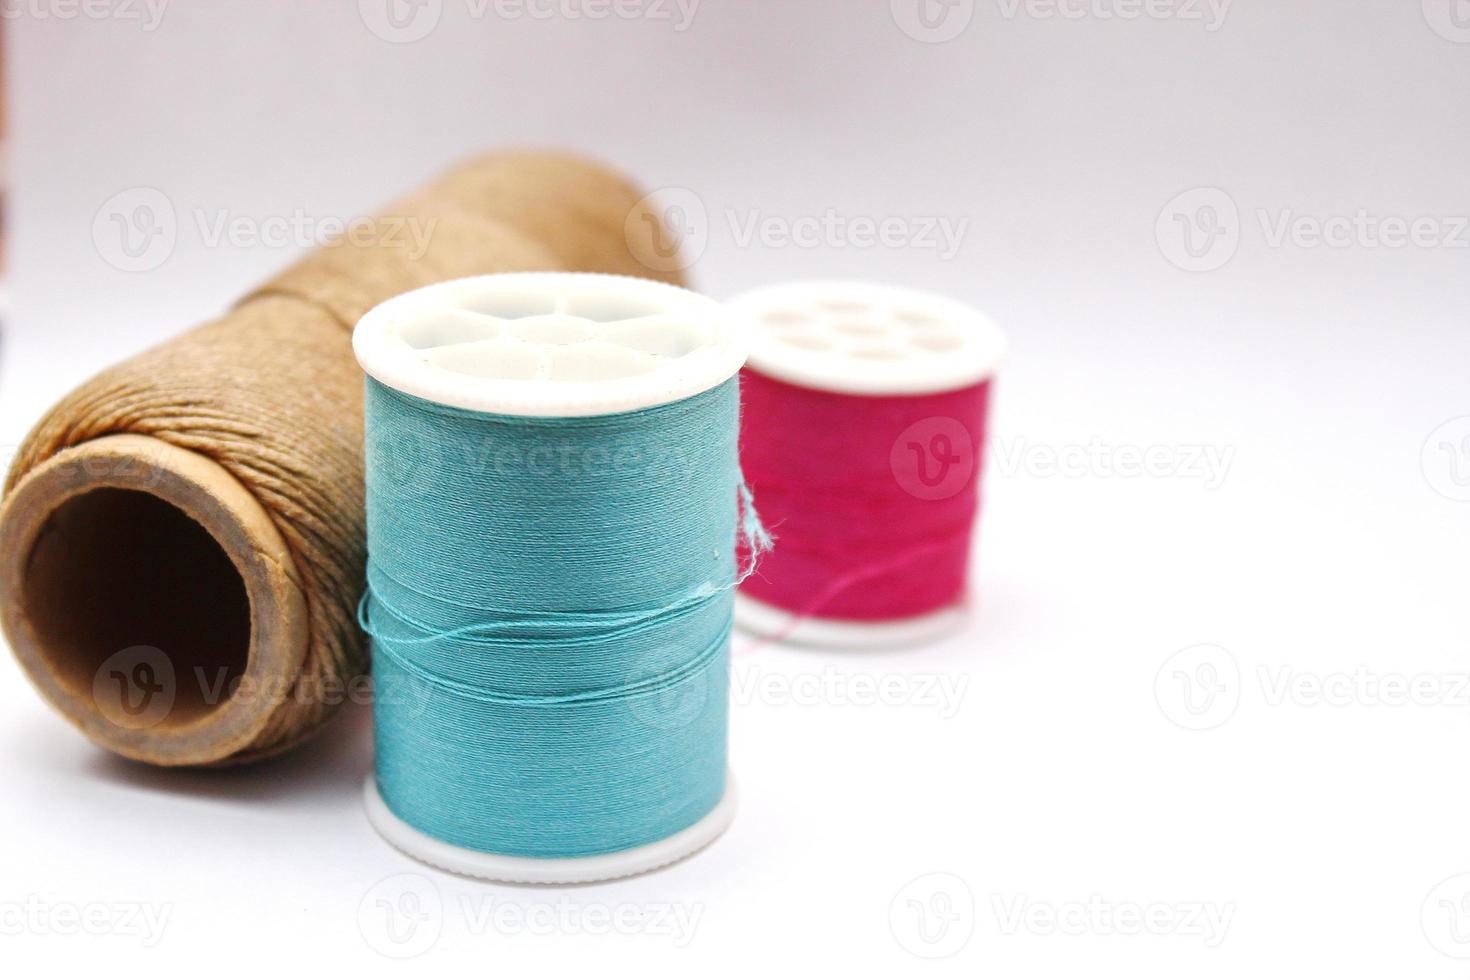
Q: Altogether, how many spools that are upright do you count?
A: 2